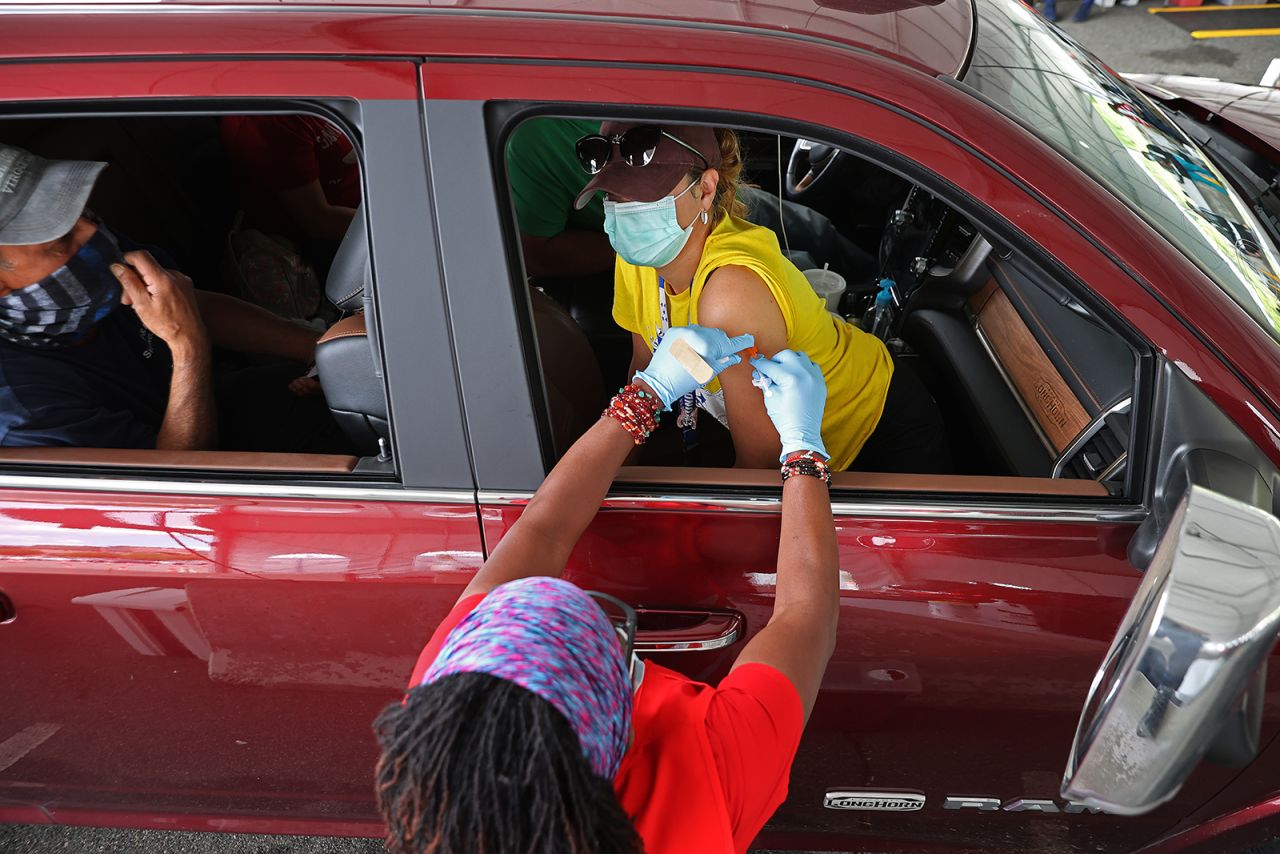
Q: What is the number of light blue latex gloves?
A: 2